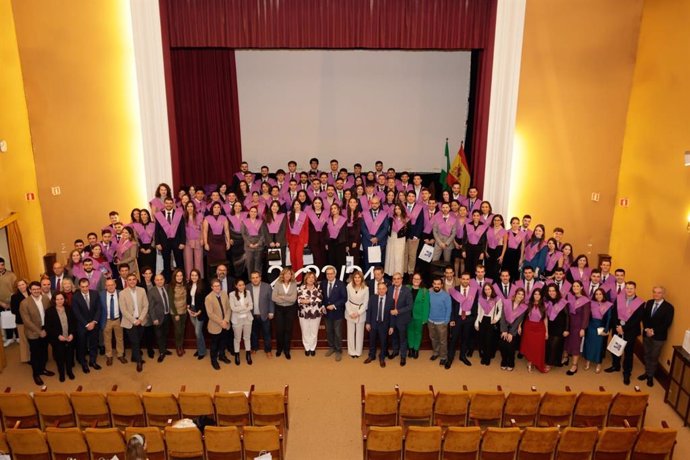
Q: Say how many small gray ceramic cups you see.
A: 0